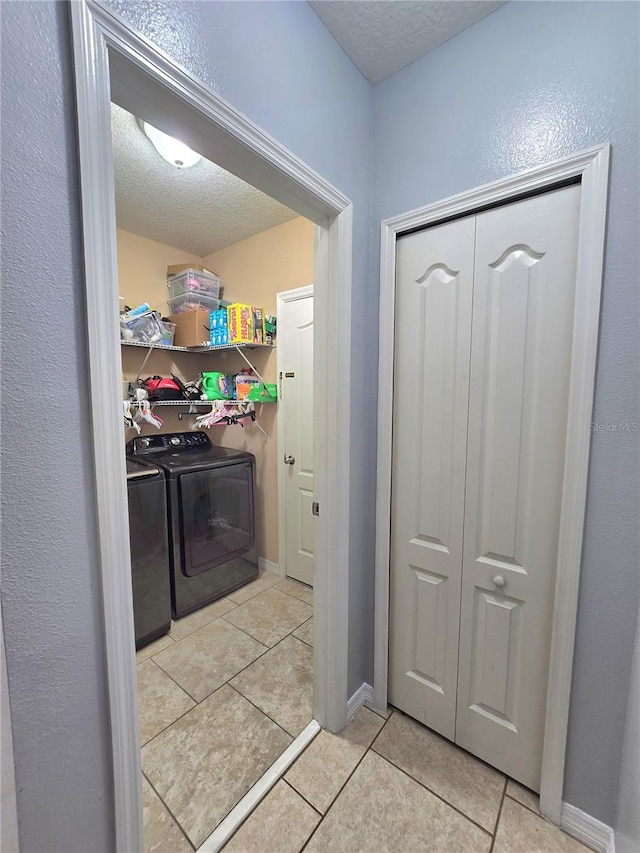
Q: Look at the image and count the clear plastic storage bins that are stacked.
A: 2